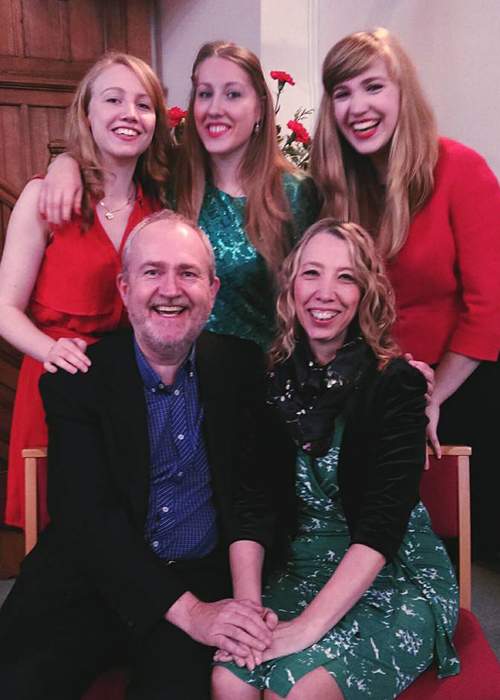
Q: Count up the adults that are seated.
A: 2